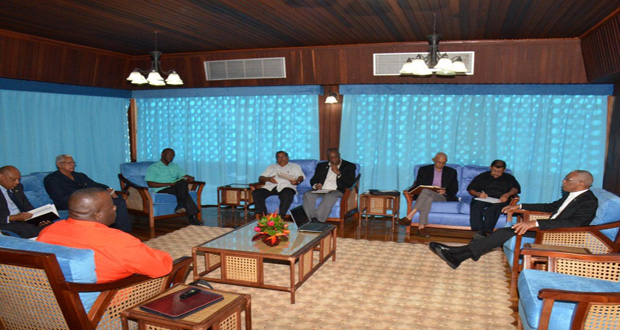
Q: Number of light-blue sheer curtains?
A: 3